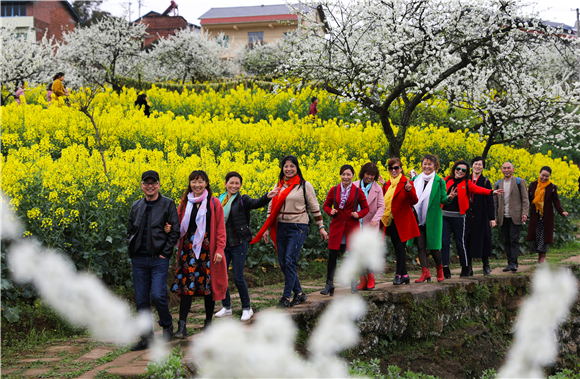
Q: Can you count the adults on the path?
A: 12